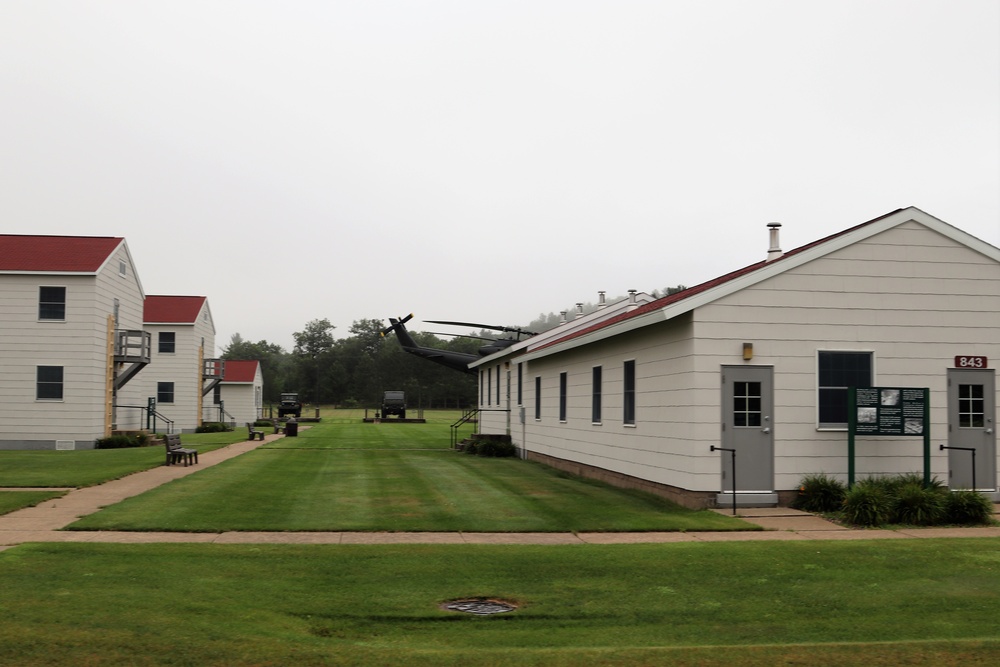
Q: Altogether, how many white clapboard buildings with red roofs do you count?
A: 4